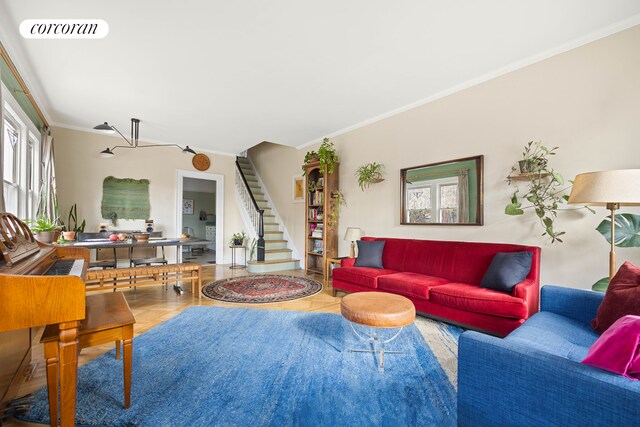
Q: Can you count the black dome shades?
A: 3